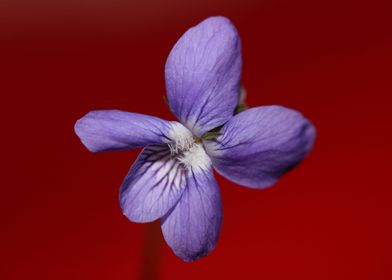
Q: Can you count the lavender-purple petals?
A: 5